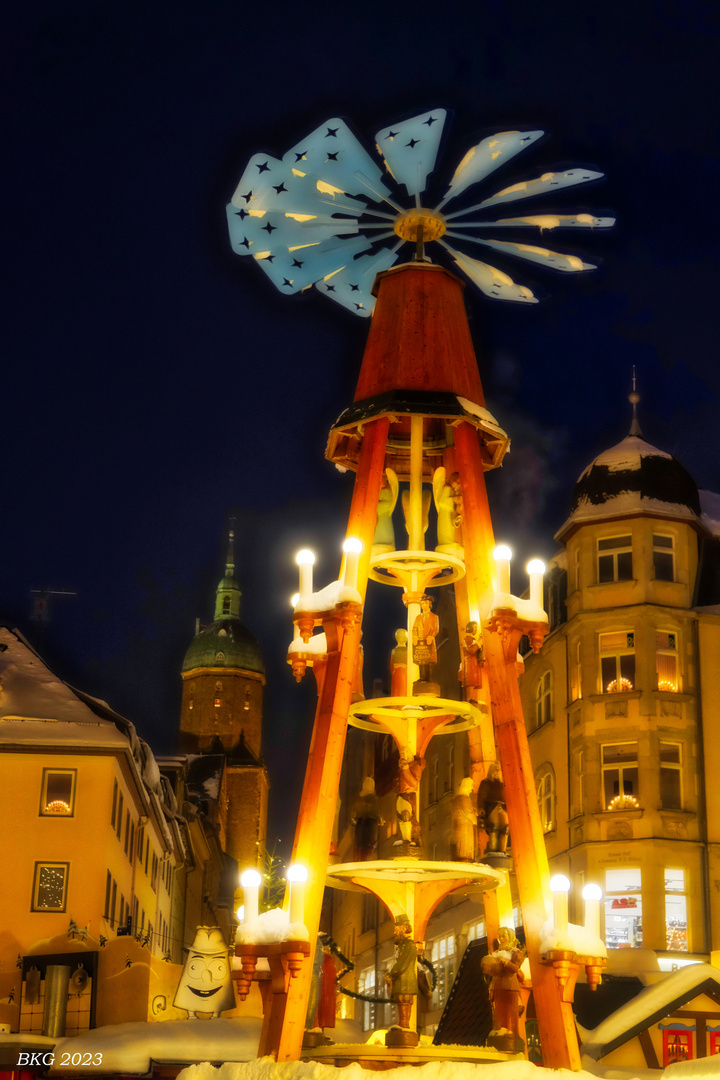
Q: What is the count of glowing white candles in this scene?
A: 10